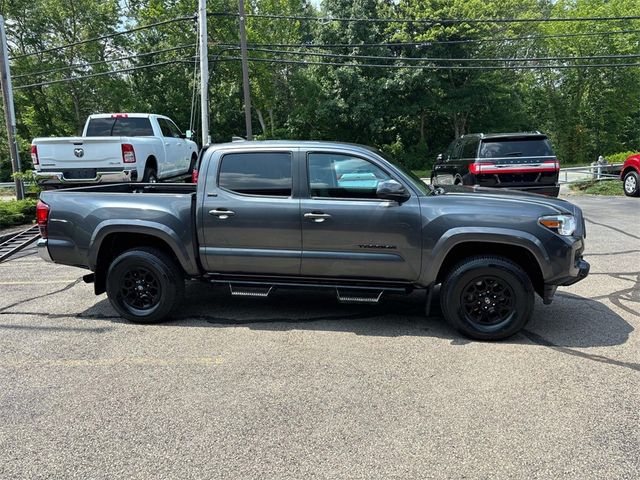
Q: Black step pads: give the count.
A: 2